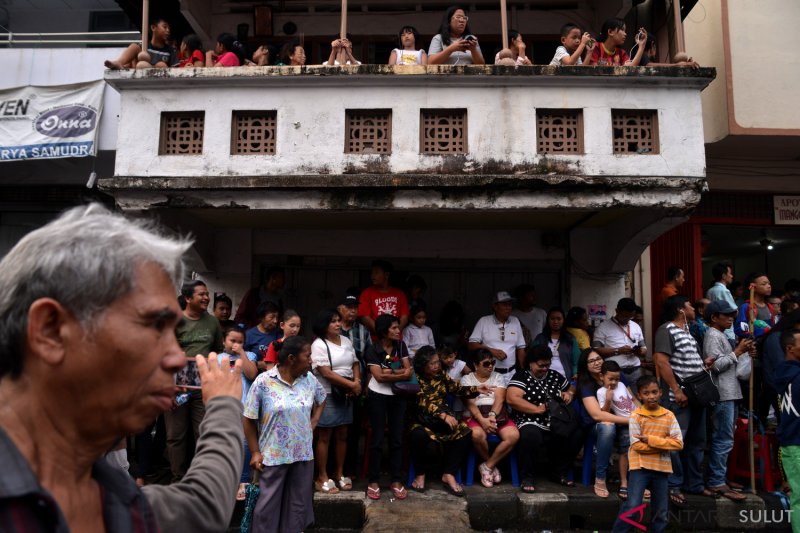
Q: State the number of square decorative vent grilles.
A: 6